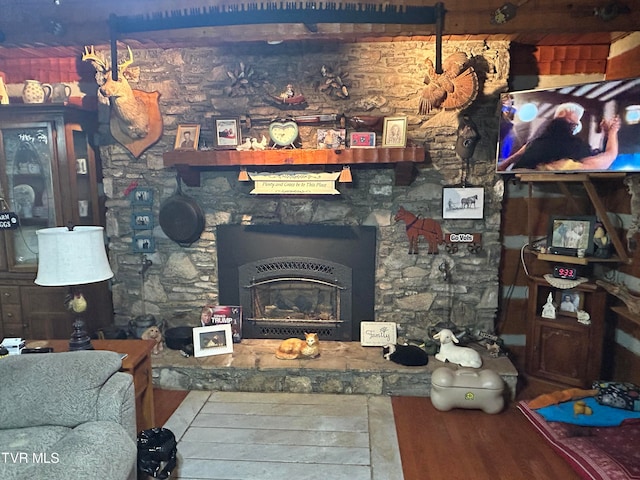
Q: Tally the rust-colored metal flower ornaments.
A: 2